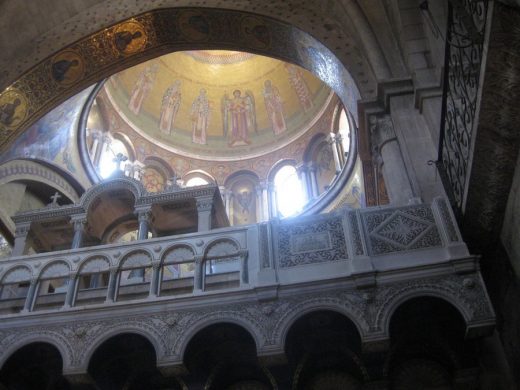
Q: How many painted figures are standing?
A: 6